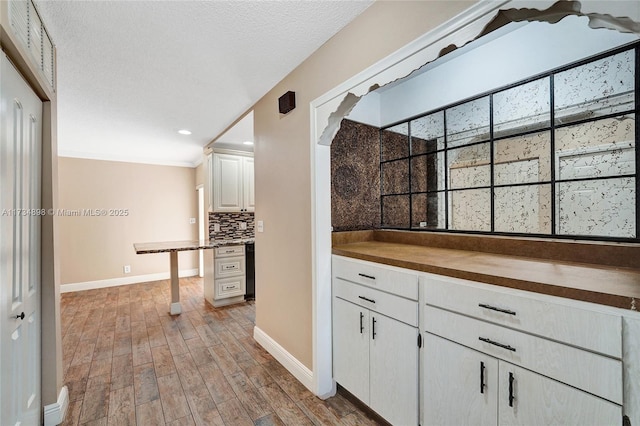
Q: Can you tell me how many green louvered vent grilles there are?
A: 0